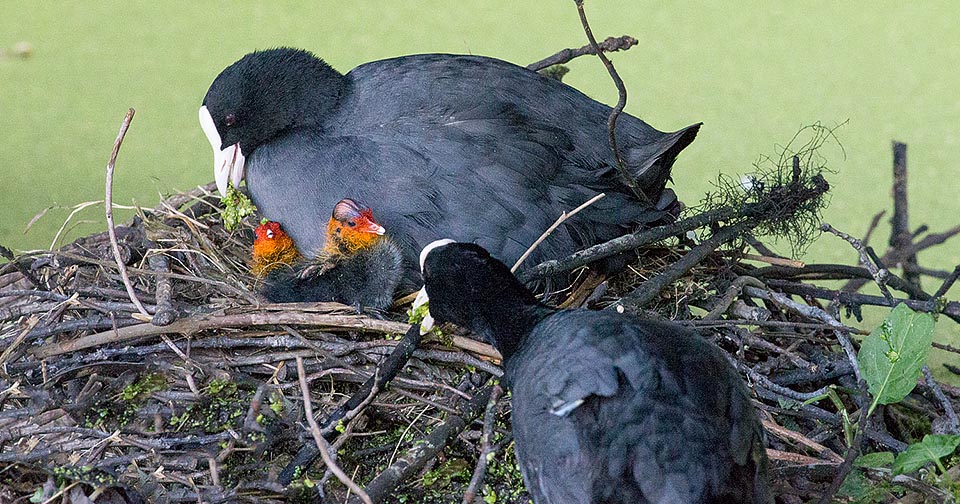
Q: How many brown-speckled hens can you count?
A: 0